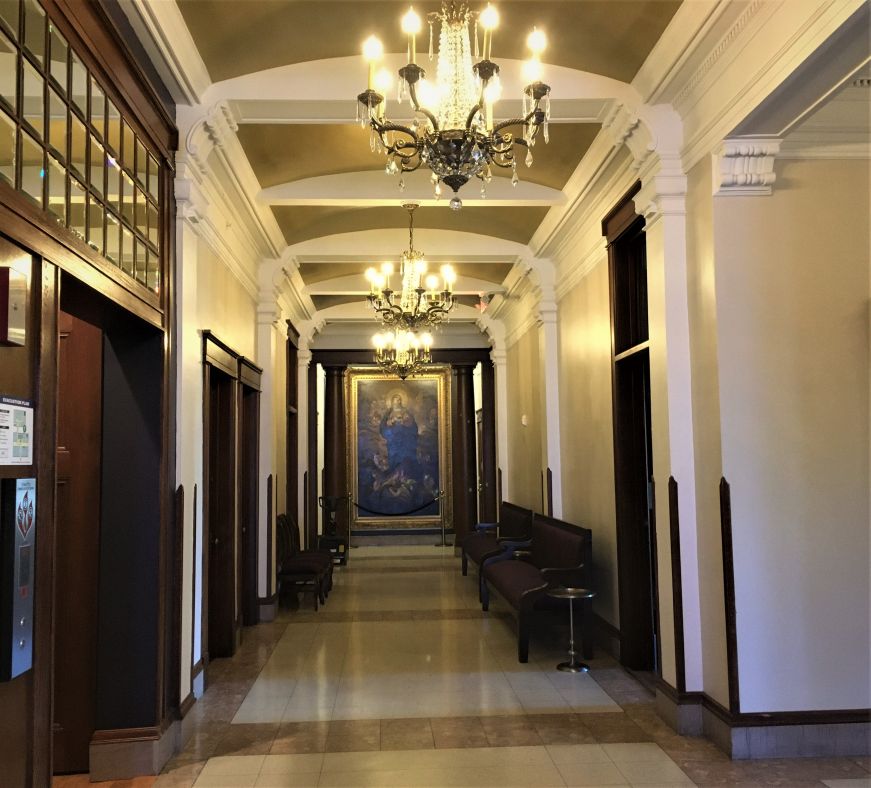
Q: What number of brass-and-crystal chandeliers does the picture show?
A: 3